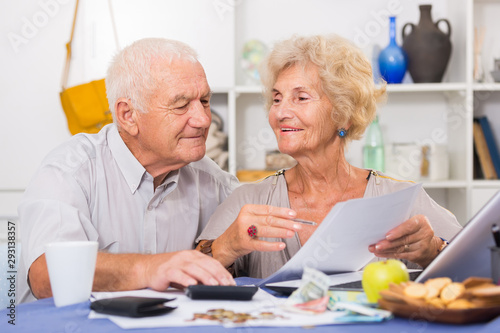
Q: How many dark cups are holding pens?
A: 1